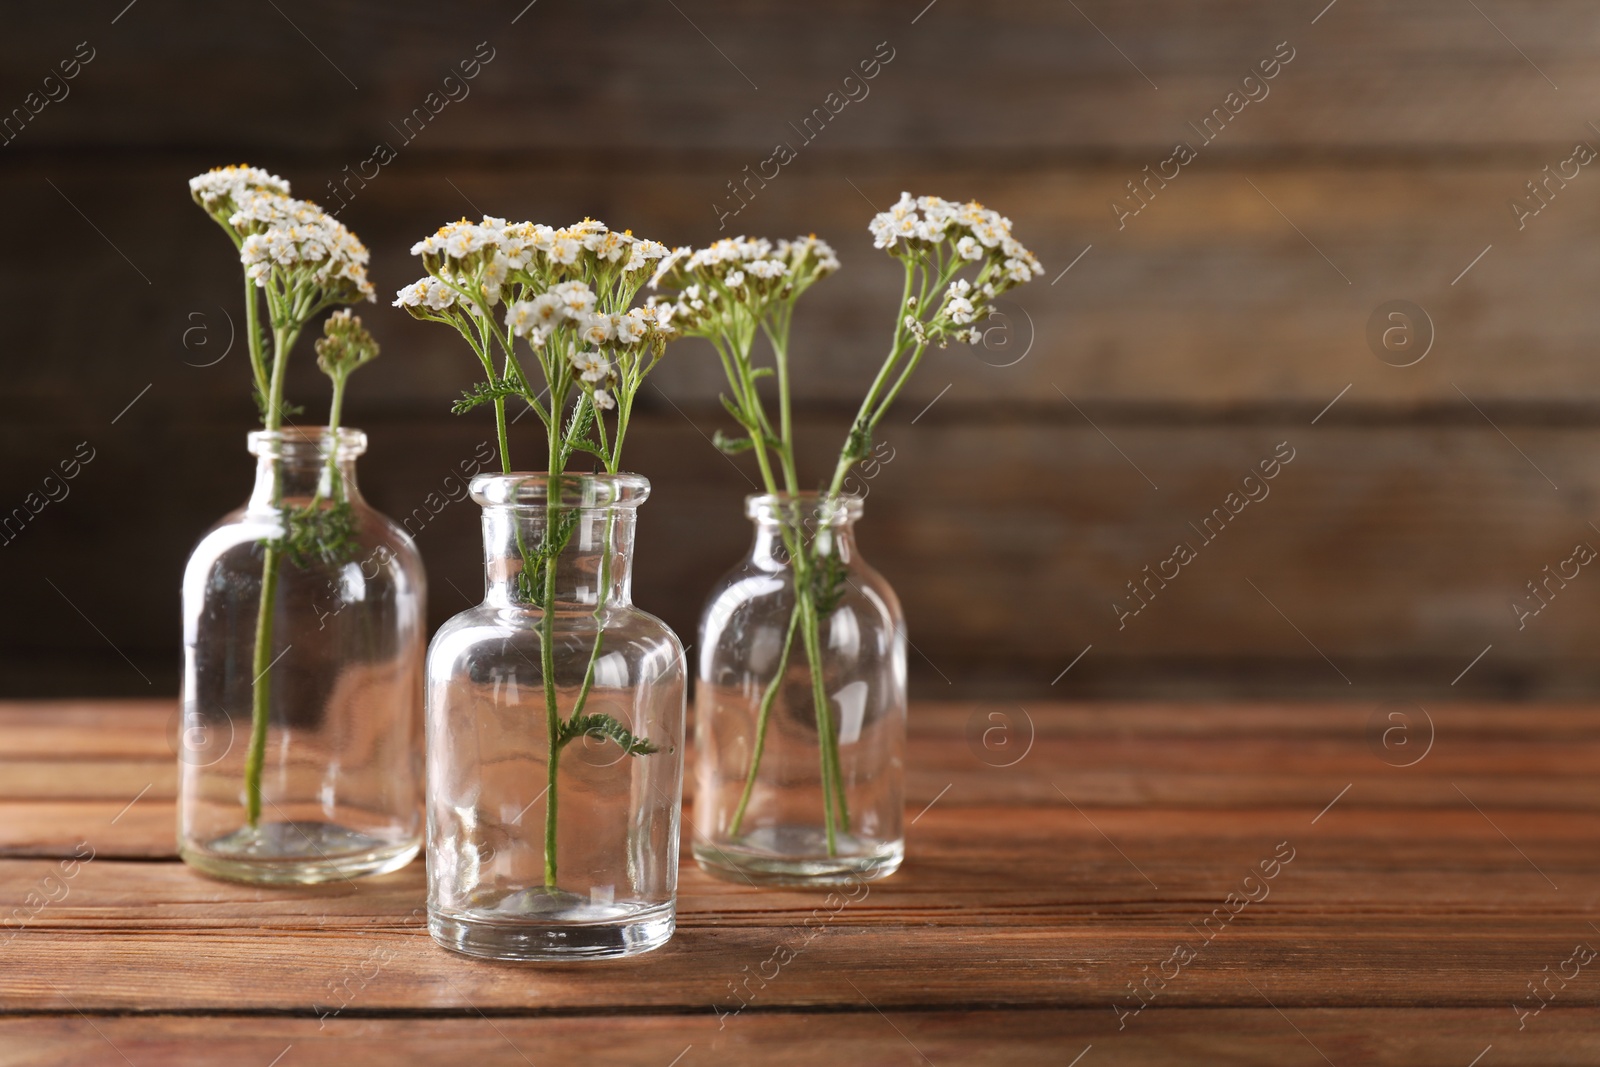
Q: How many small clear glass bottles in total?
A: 3